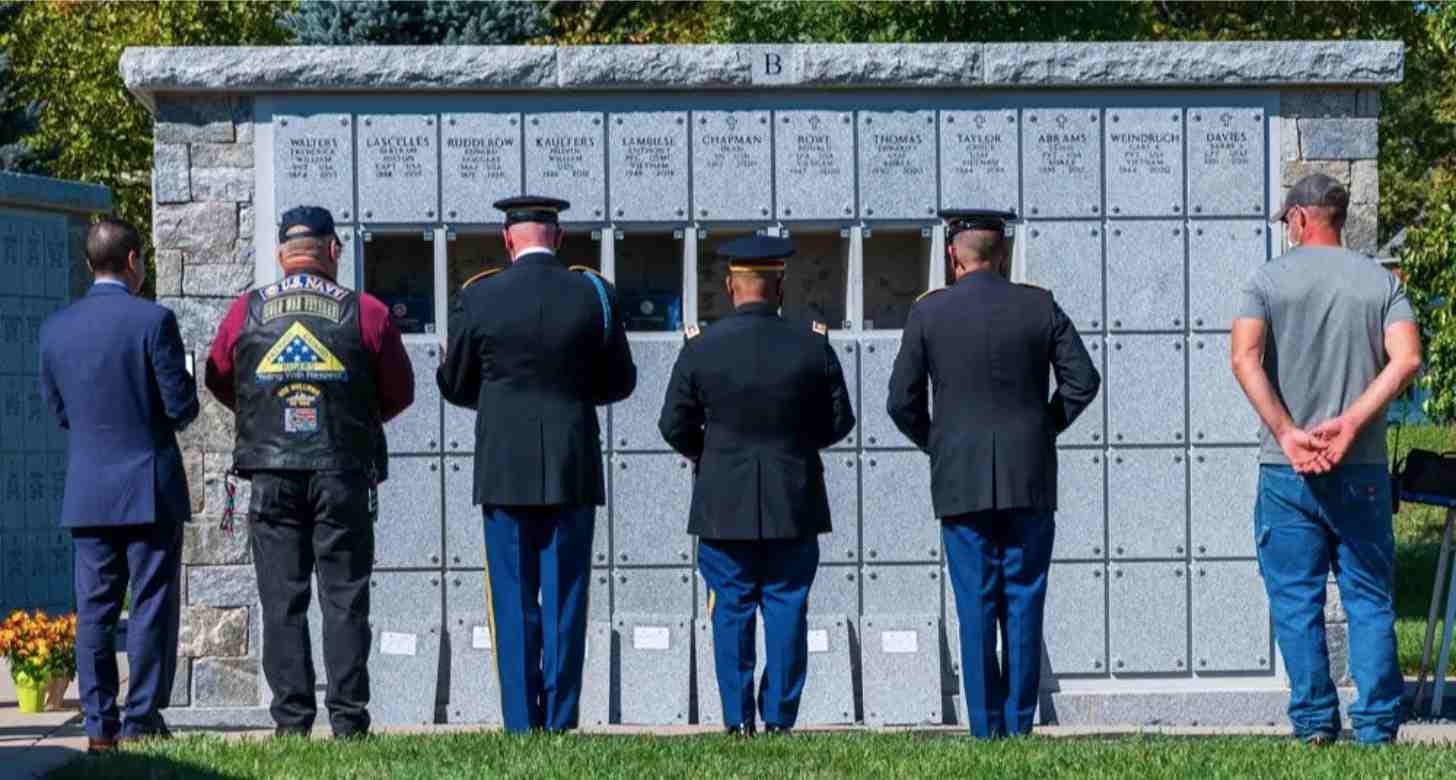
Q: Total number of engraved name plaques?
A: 12